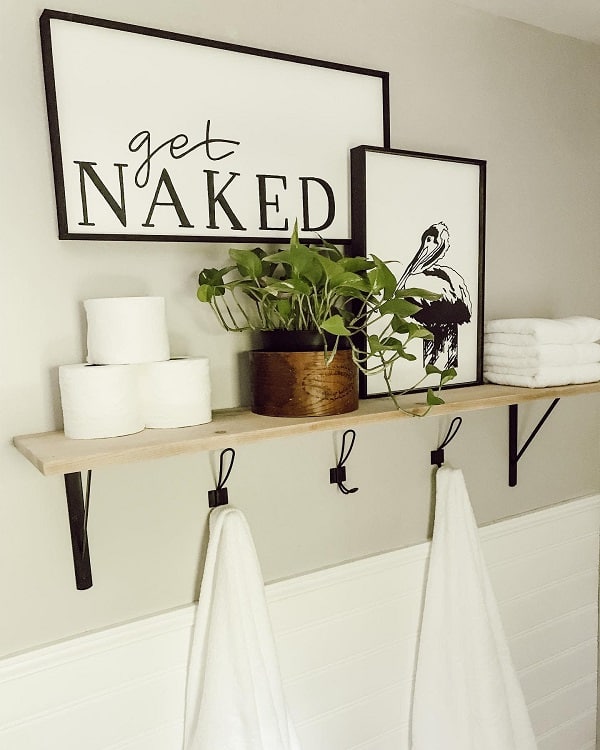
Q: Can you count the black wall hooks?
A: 3